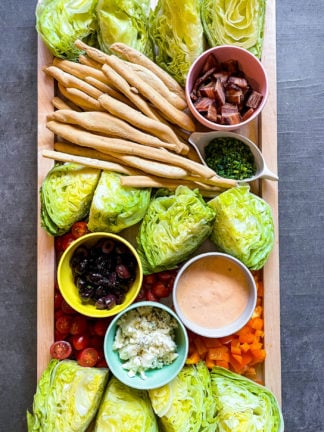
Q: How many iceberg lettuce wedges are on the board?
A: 12